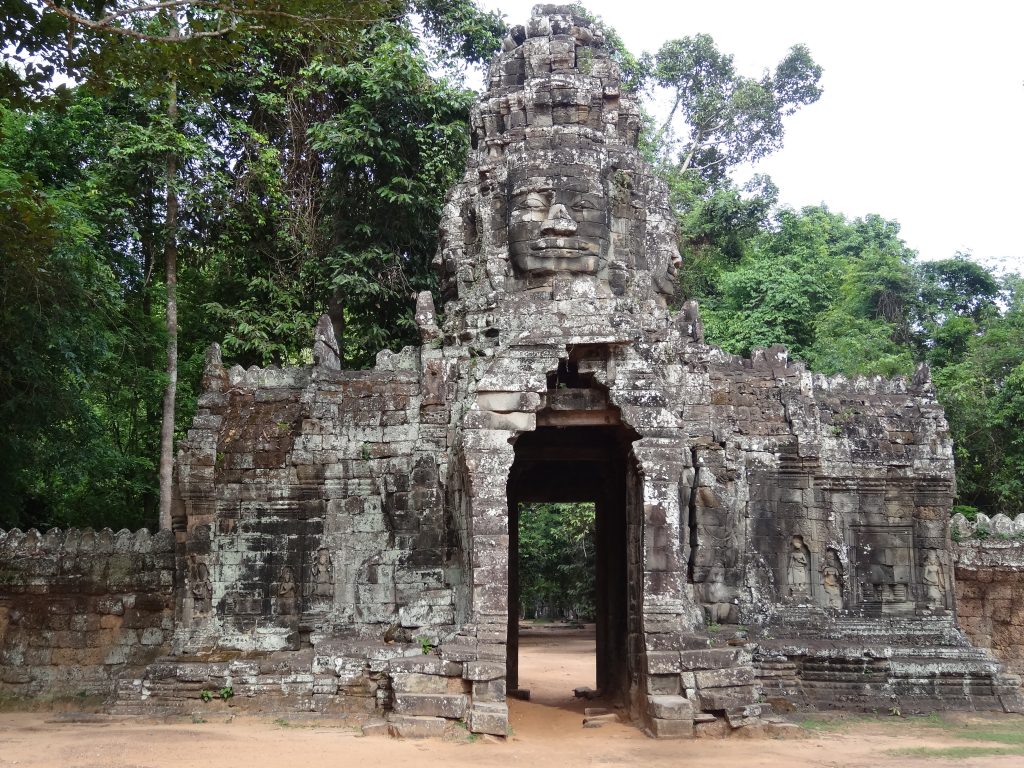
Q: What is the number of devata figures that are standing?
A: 6